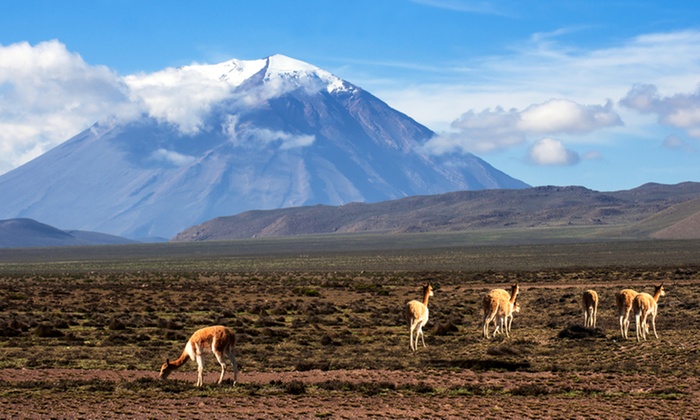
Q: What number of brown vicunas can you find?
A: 7